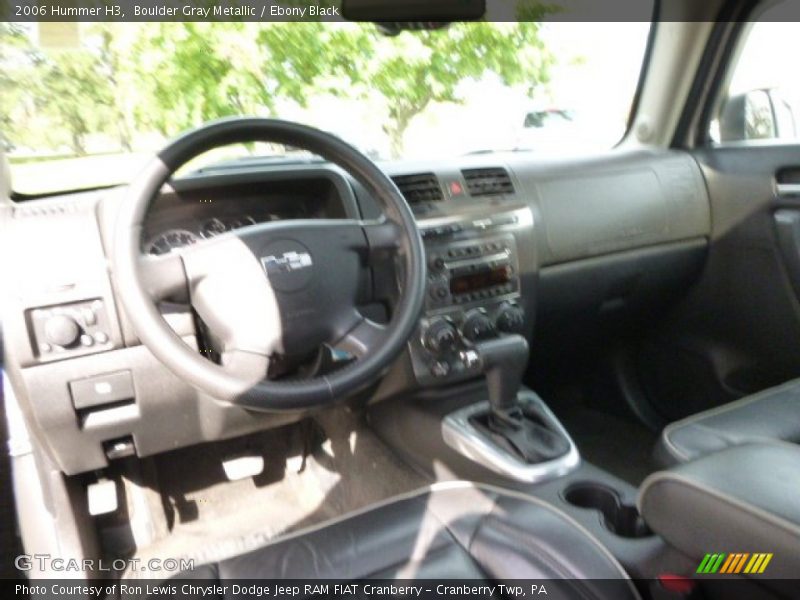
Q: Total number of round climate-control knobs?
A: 3